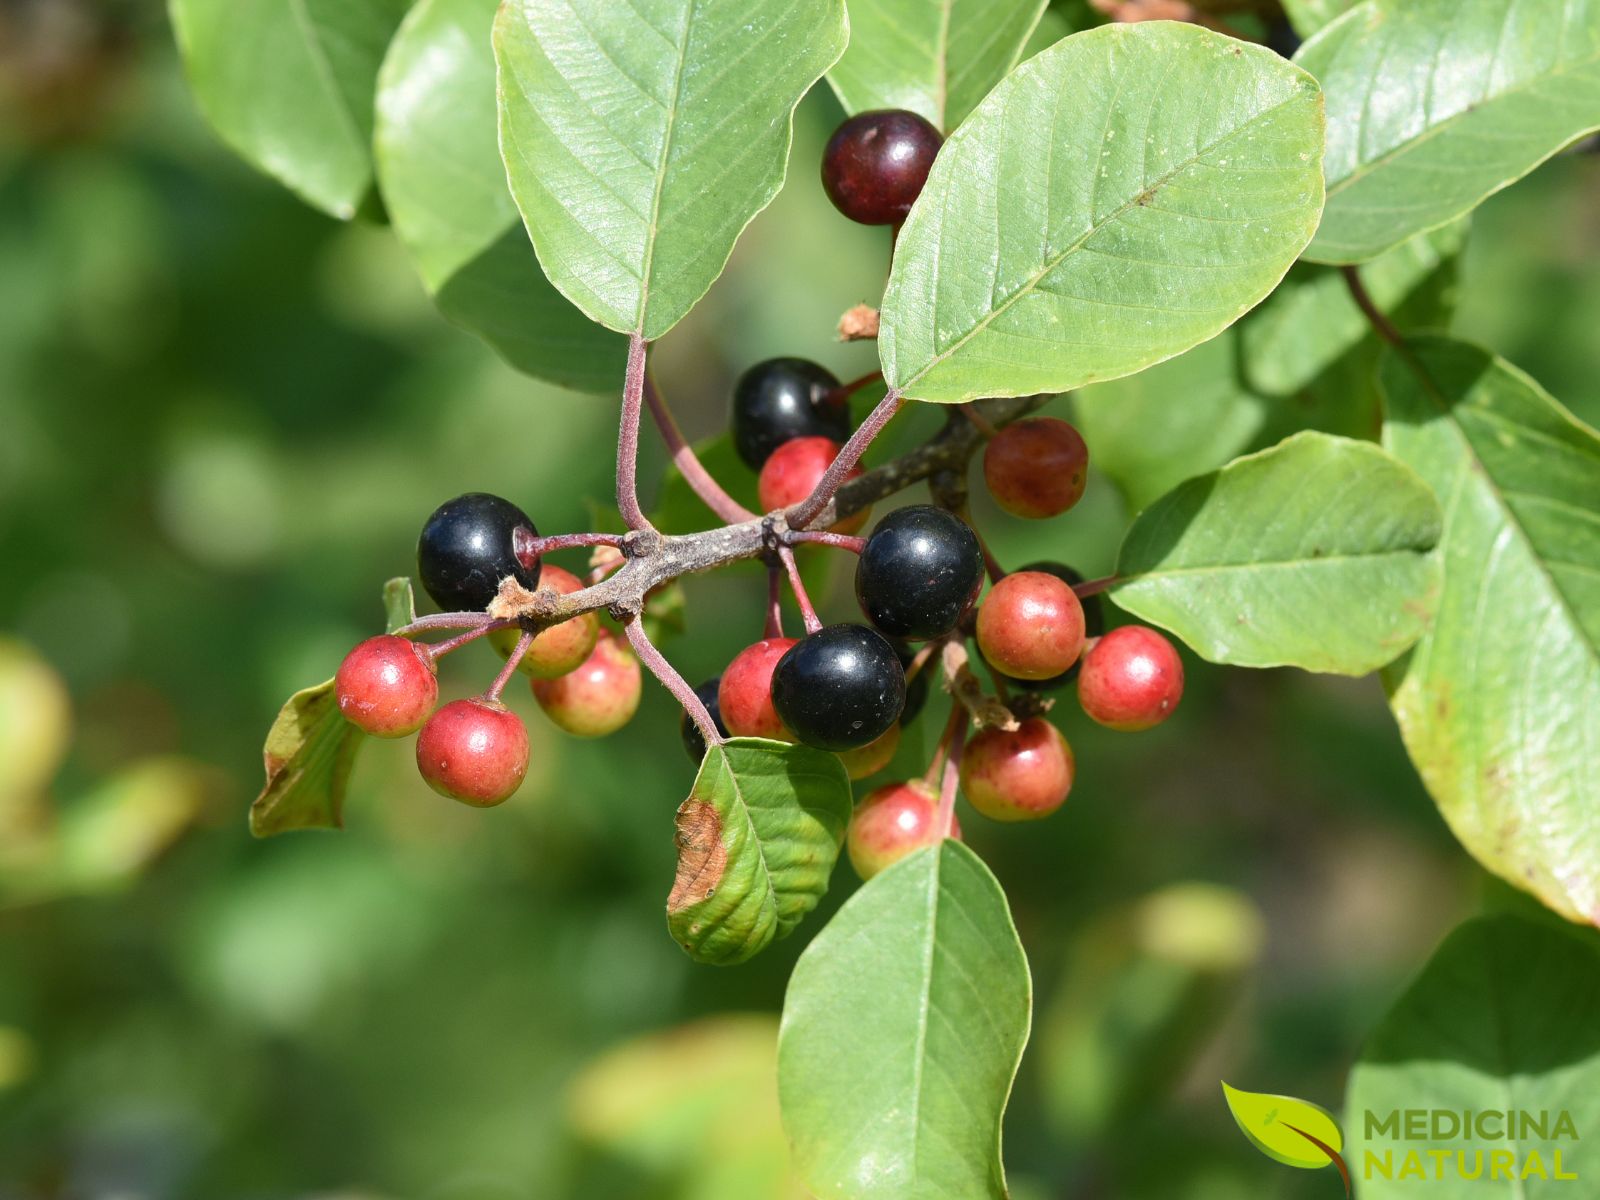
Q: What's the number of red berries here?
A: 11